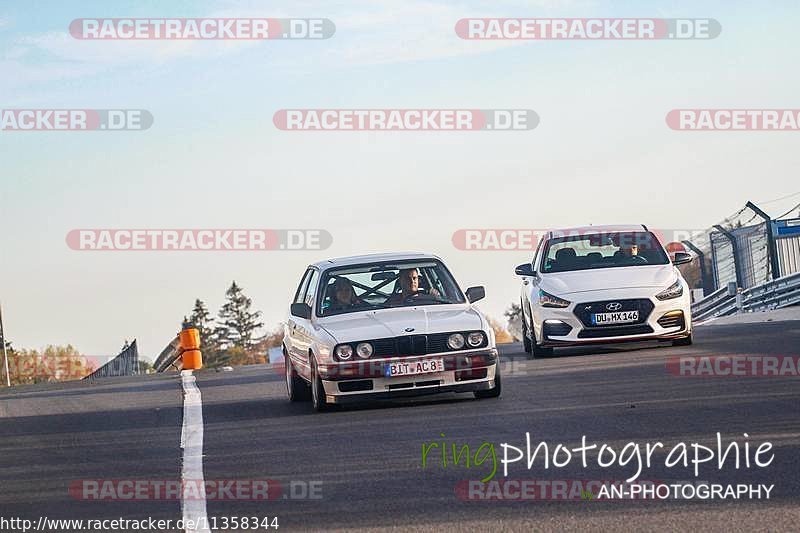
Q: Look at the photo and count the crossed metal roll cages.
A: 1